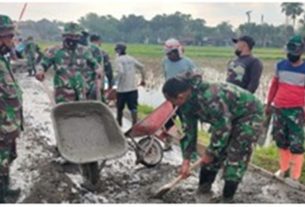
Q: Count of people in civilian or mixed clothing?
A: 4